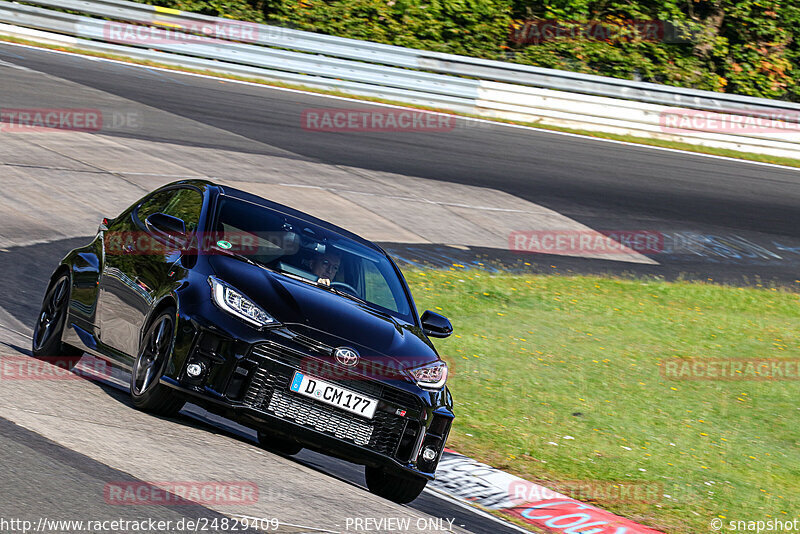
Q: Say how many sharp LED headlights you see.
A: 2